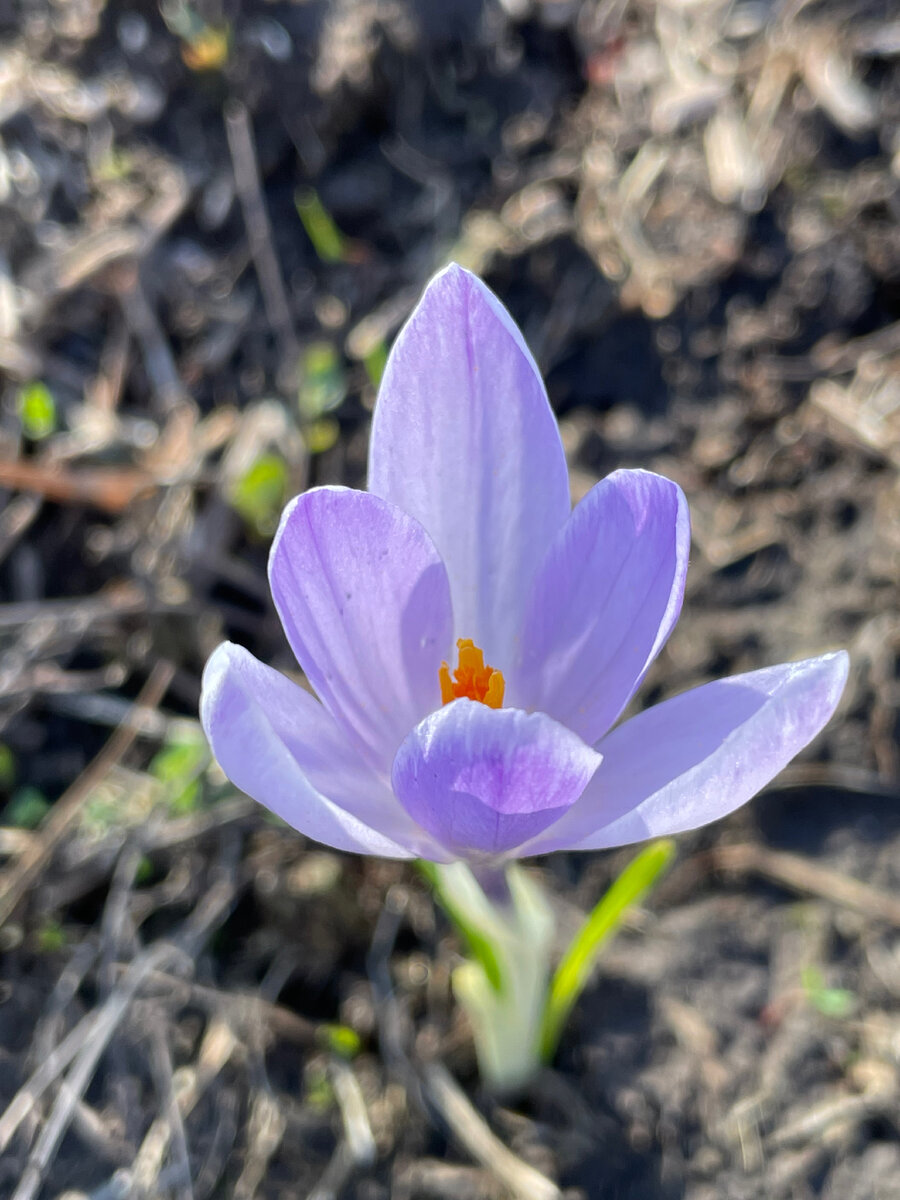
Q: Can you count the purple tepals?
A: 6